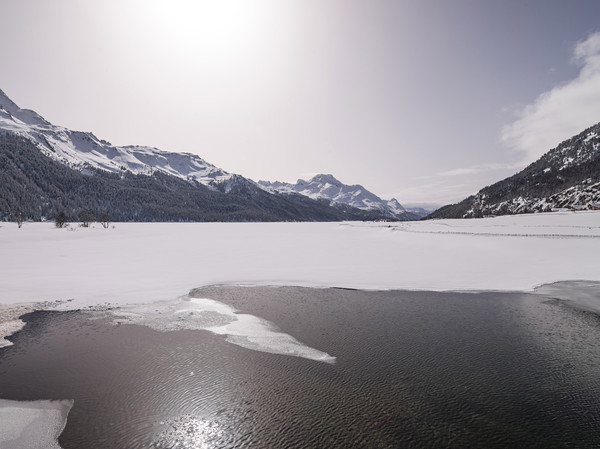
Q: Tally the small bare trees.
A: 4